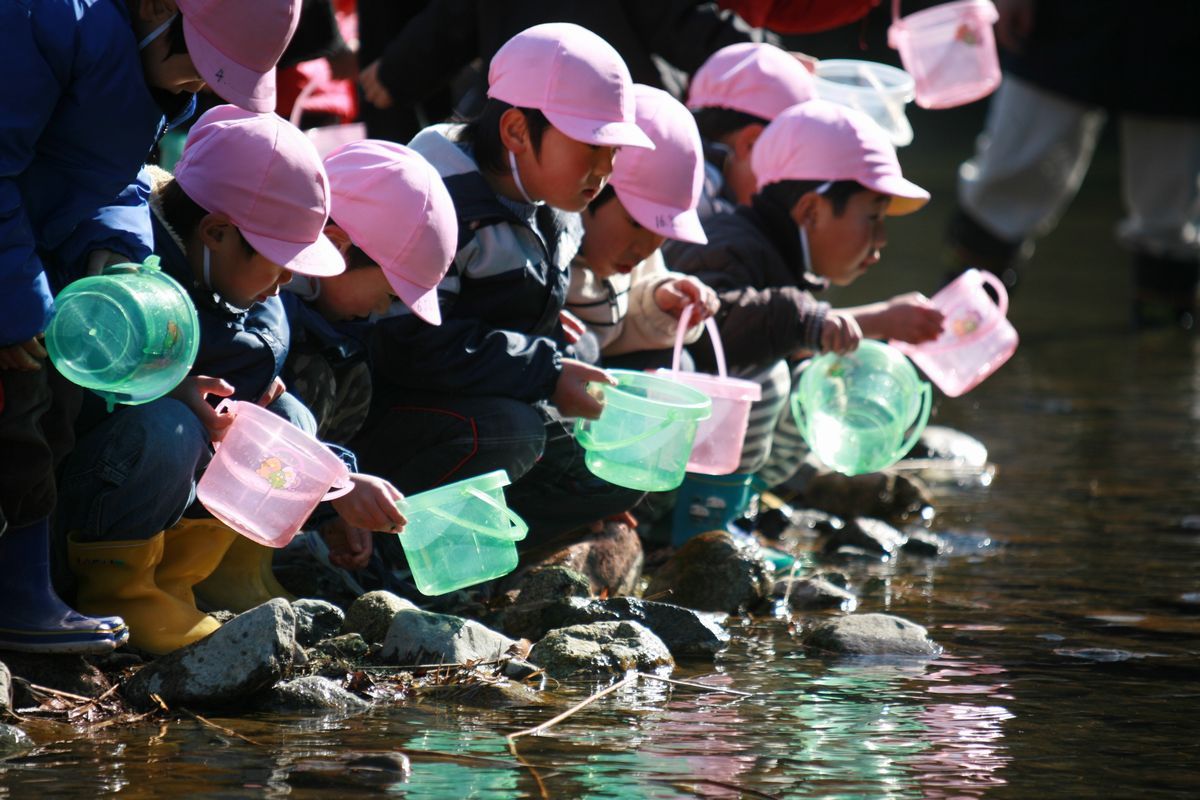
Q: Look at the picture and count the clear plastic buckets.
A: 1